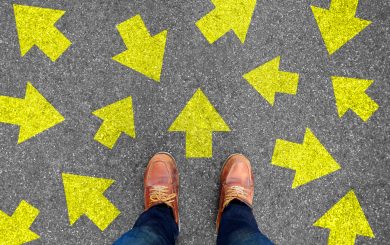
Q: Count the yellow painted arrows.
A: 13